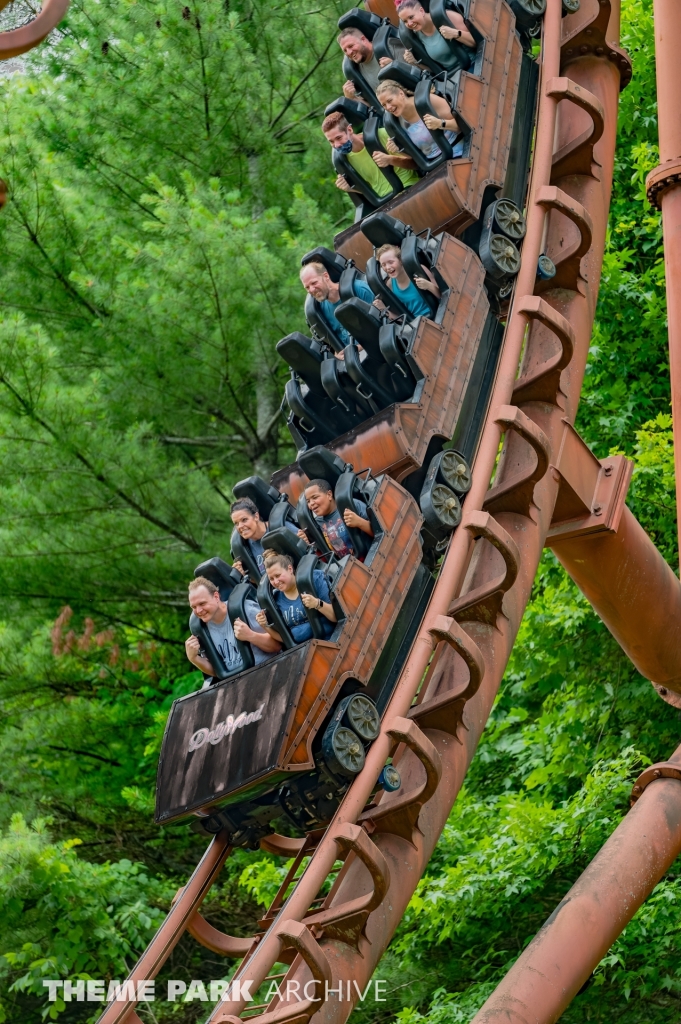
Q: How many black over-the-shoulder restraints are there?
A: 12